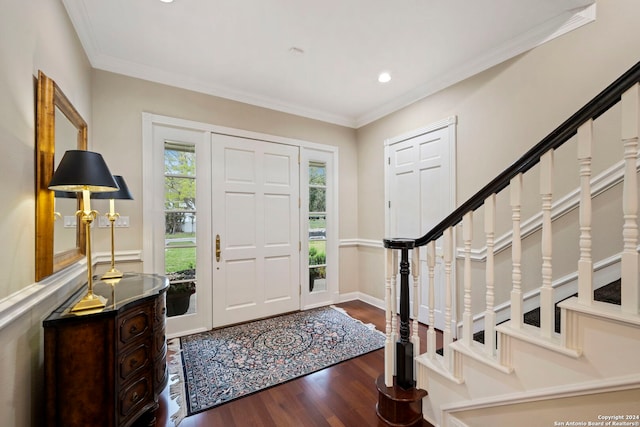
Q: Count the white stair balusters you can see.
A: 11